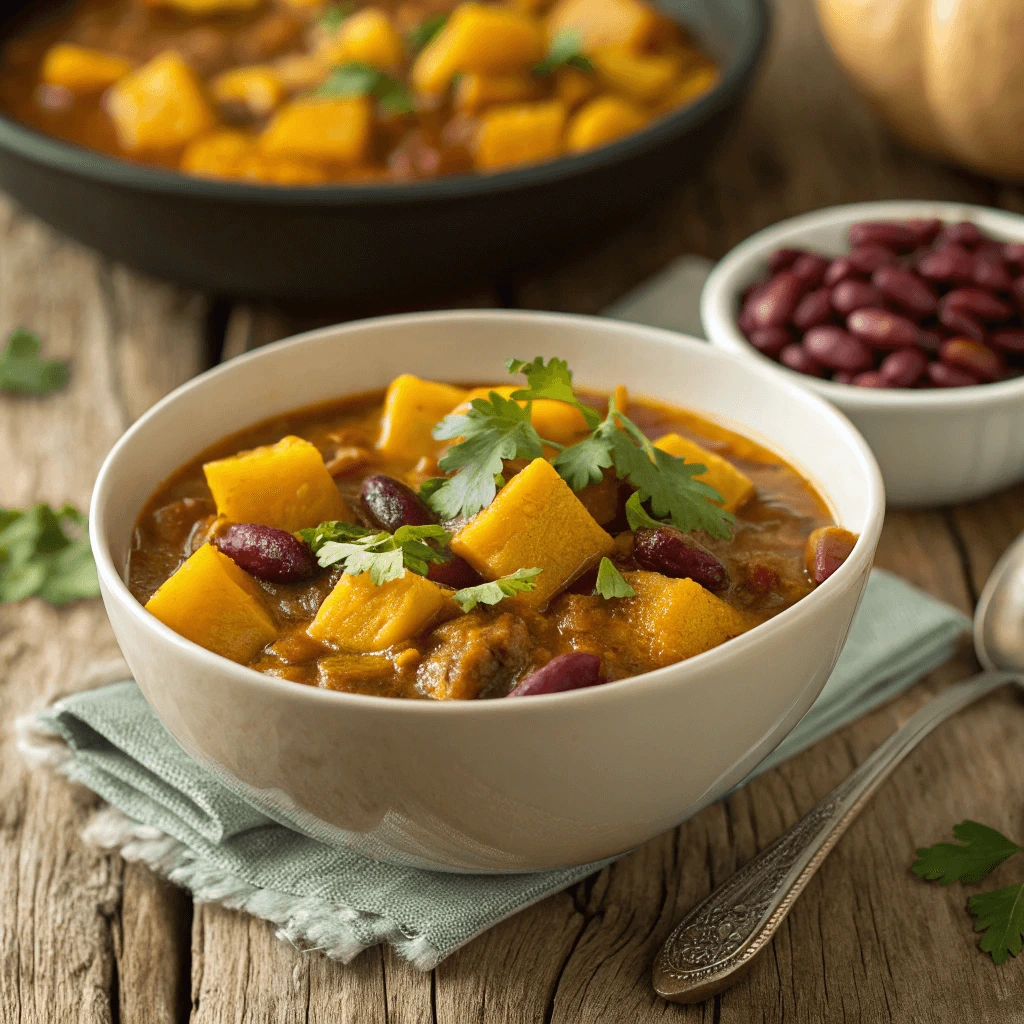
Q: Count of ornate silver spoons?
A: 1